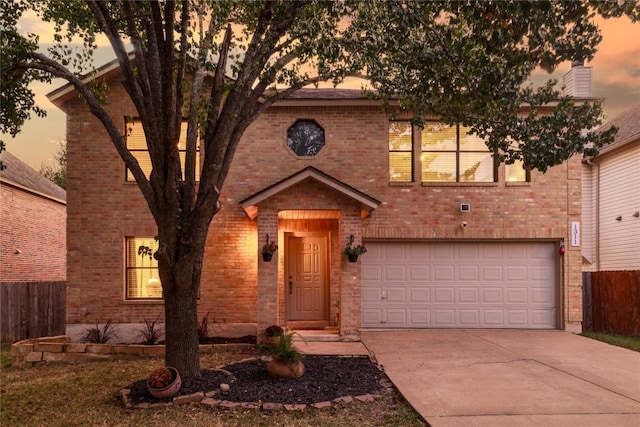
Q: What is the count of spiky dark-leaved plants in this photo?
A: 3